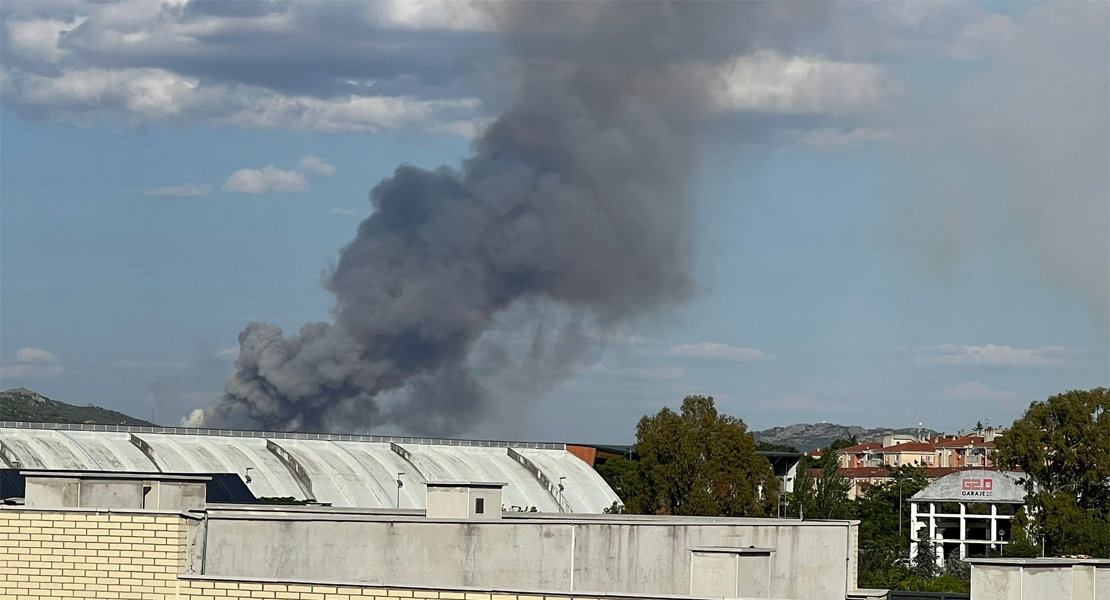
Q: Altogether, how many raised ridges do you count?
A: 5